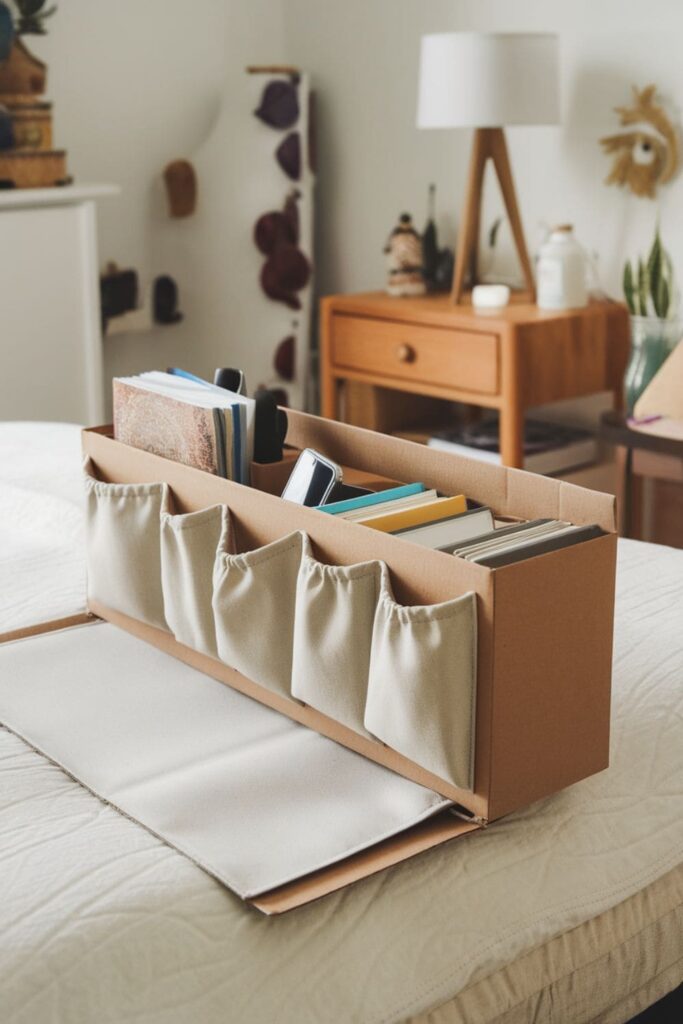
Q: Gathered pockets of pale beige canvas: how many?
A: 5